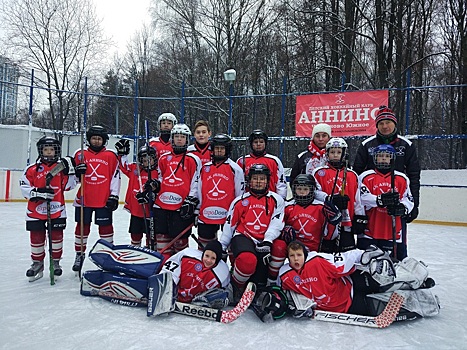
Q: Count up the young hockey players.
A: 14